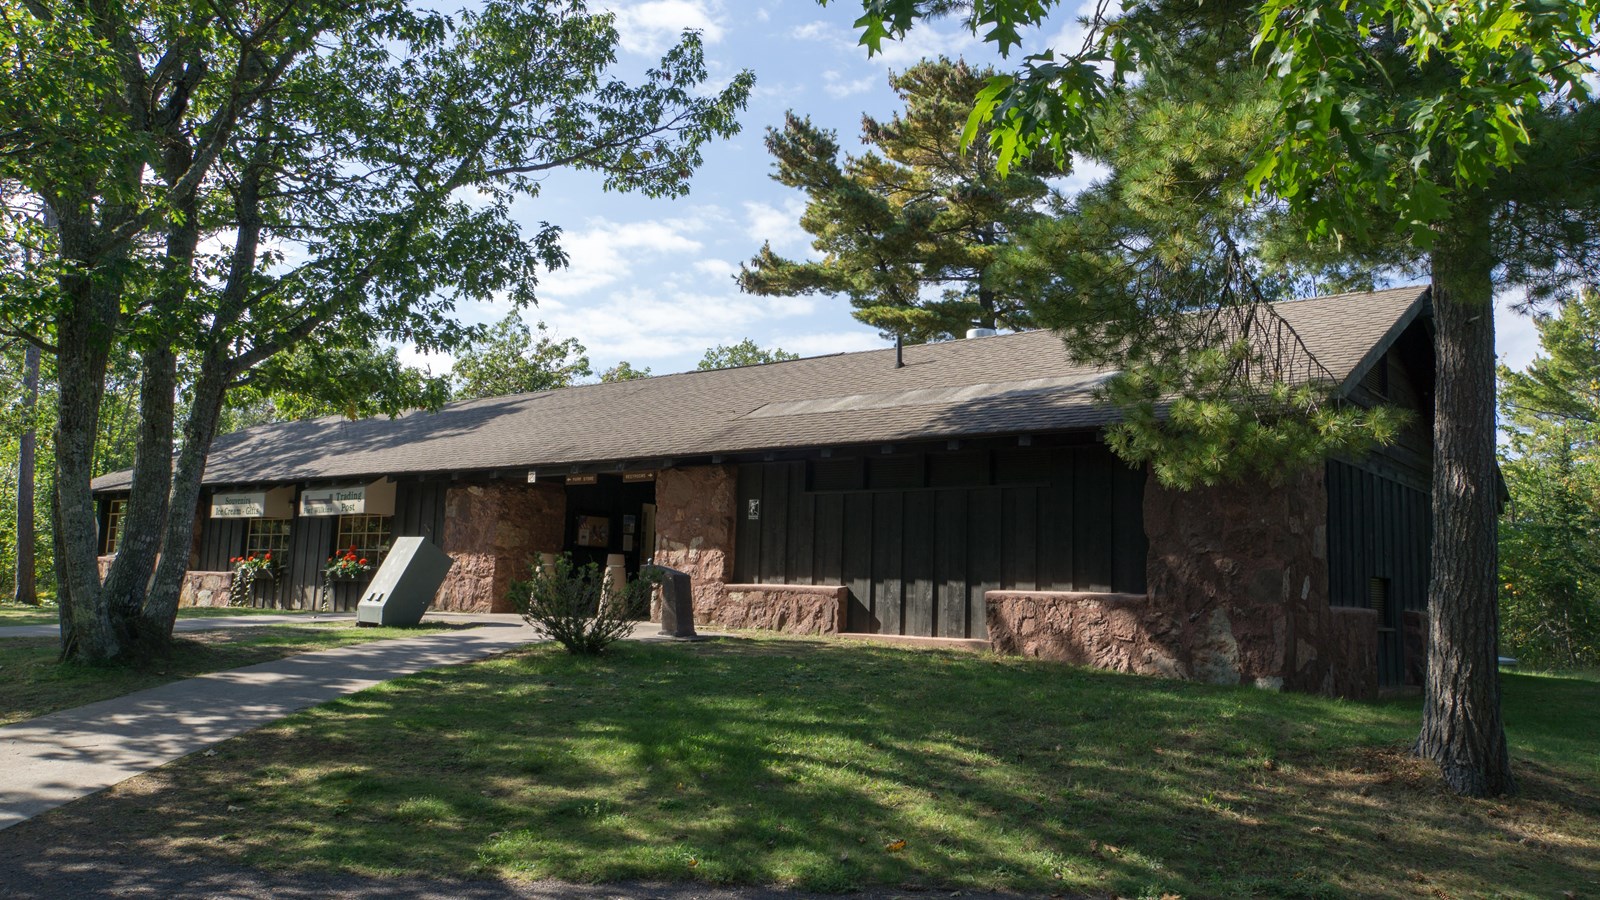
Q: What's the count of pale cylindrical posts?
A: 2